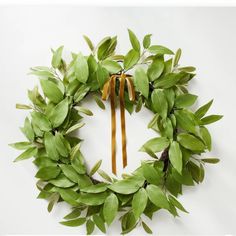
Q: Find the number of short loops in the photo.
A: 2